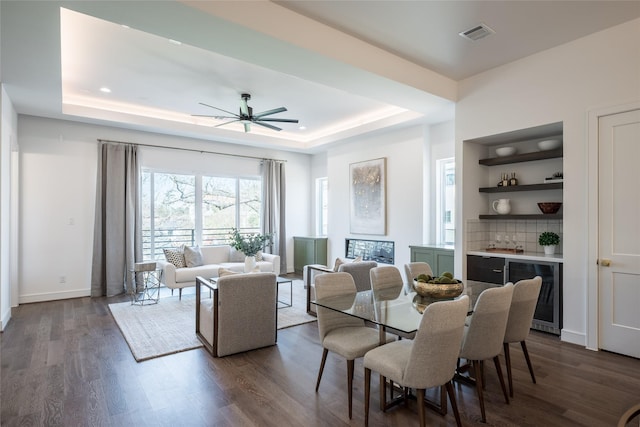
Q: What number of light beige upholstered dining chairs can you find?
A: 6